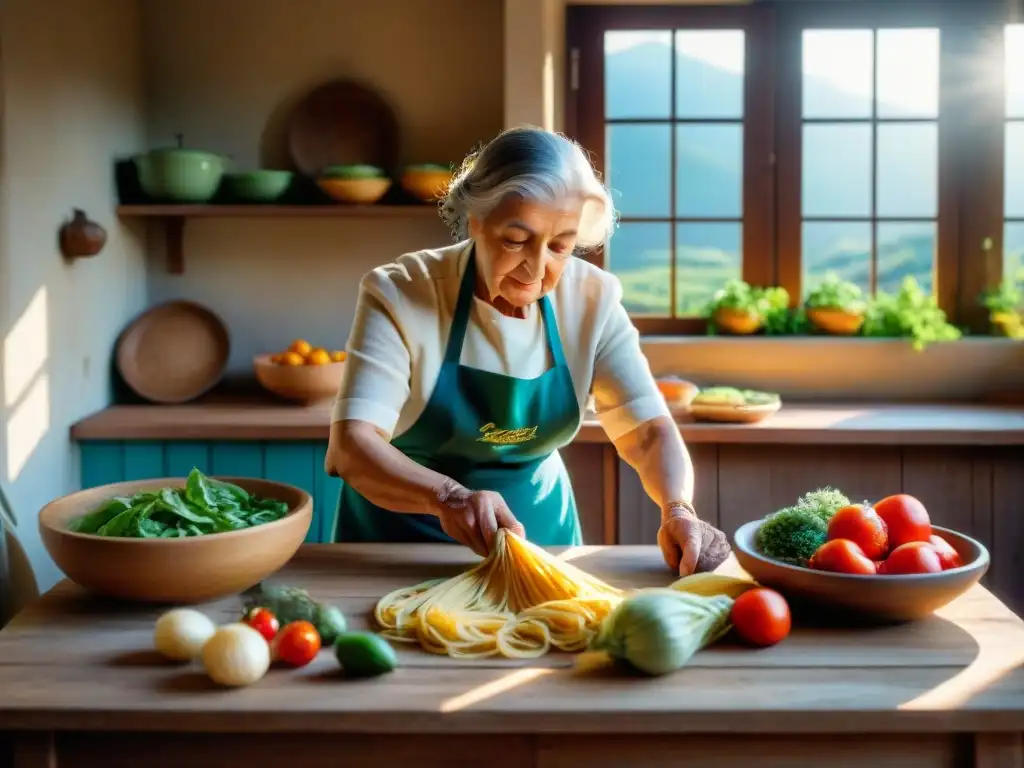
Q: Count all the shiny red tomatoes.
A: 8